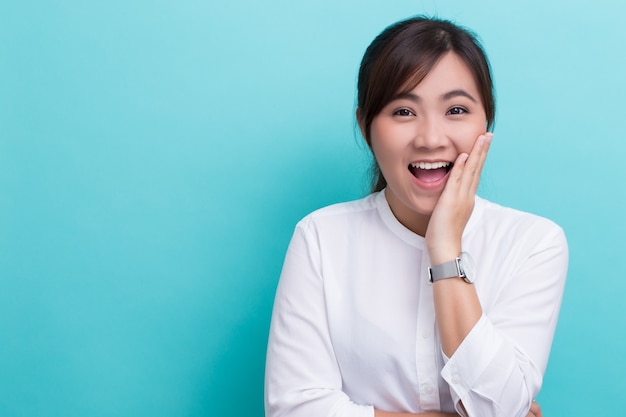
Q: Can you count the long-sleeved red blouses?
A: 0